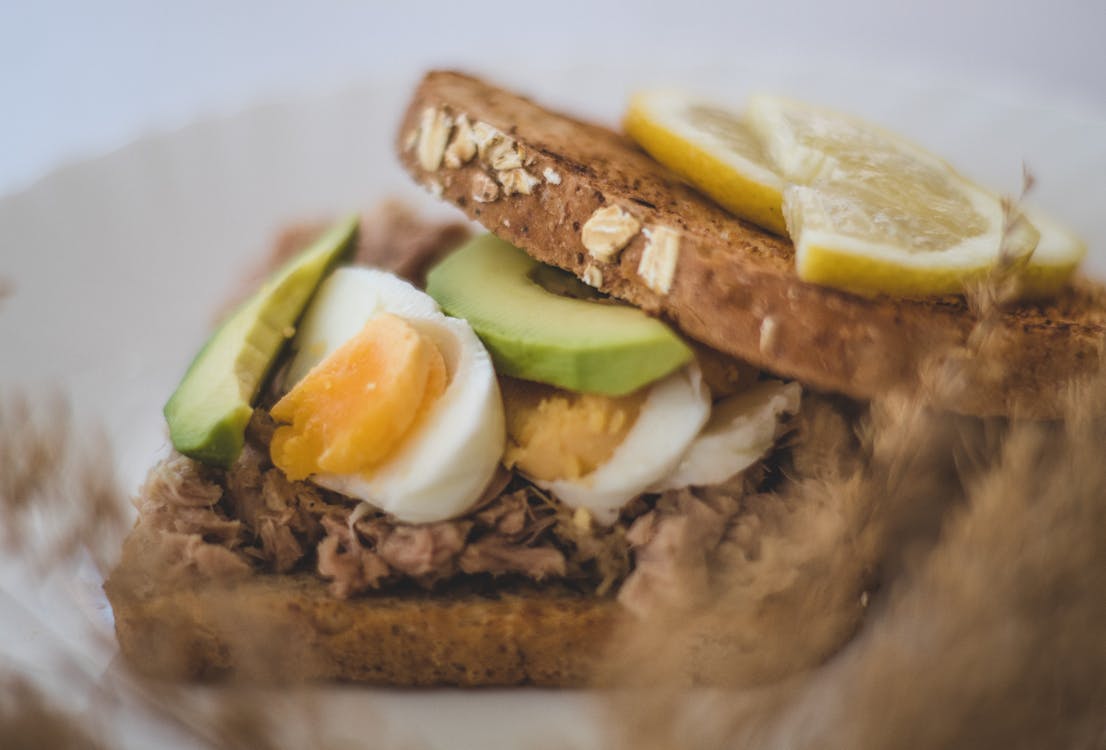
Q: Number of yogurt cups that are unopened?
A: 0